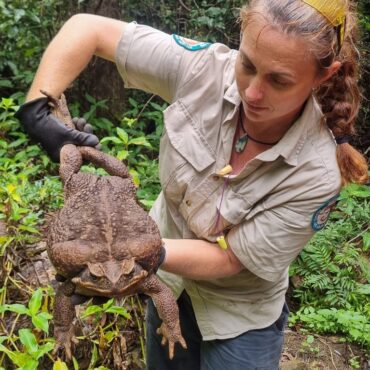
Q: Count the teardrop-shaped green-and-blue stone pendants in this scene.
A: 1